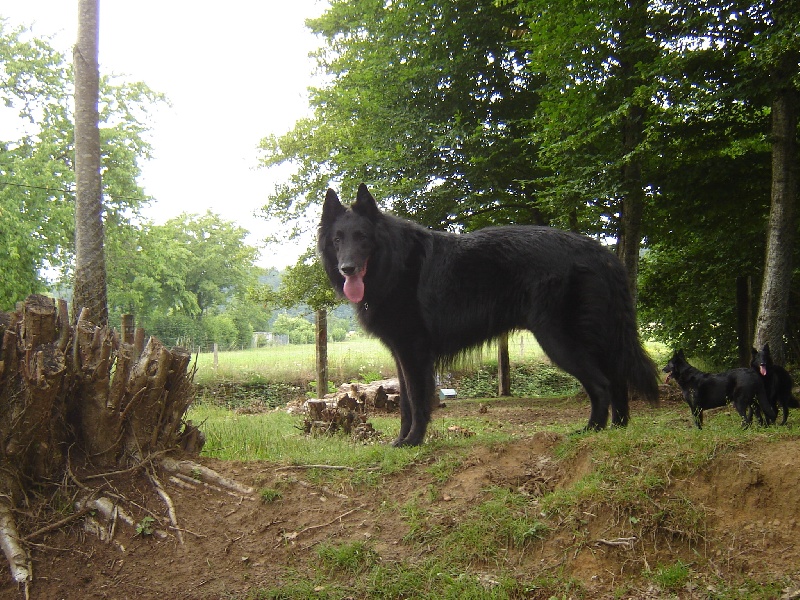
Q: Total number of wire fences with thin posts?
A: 1